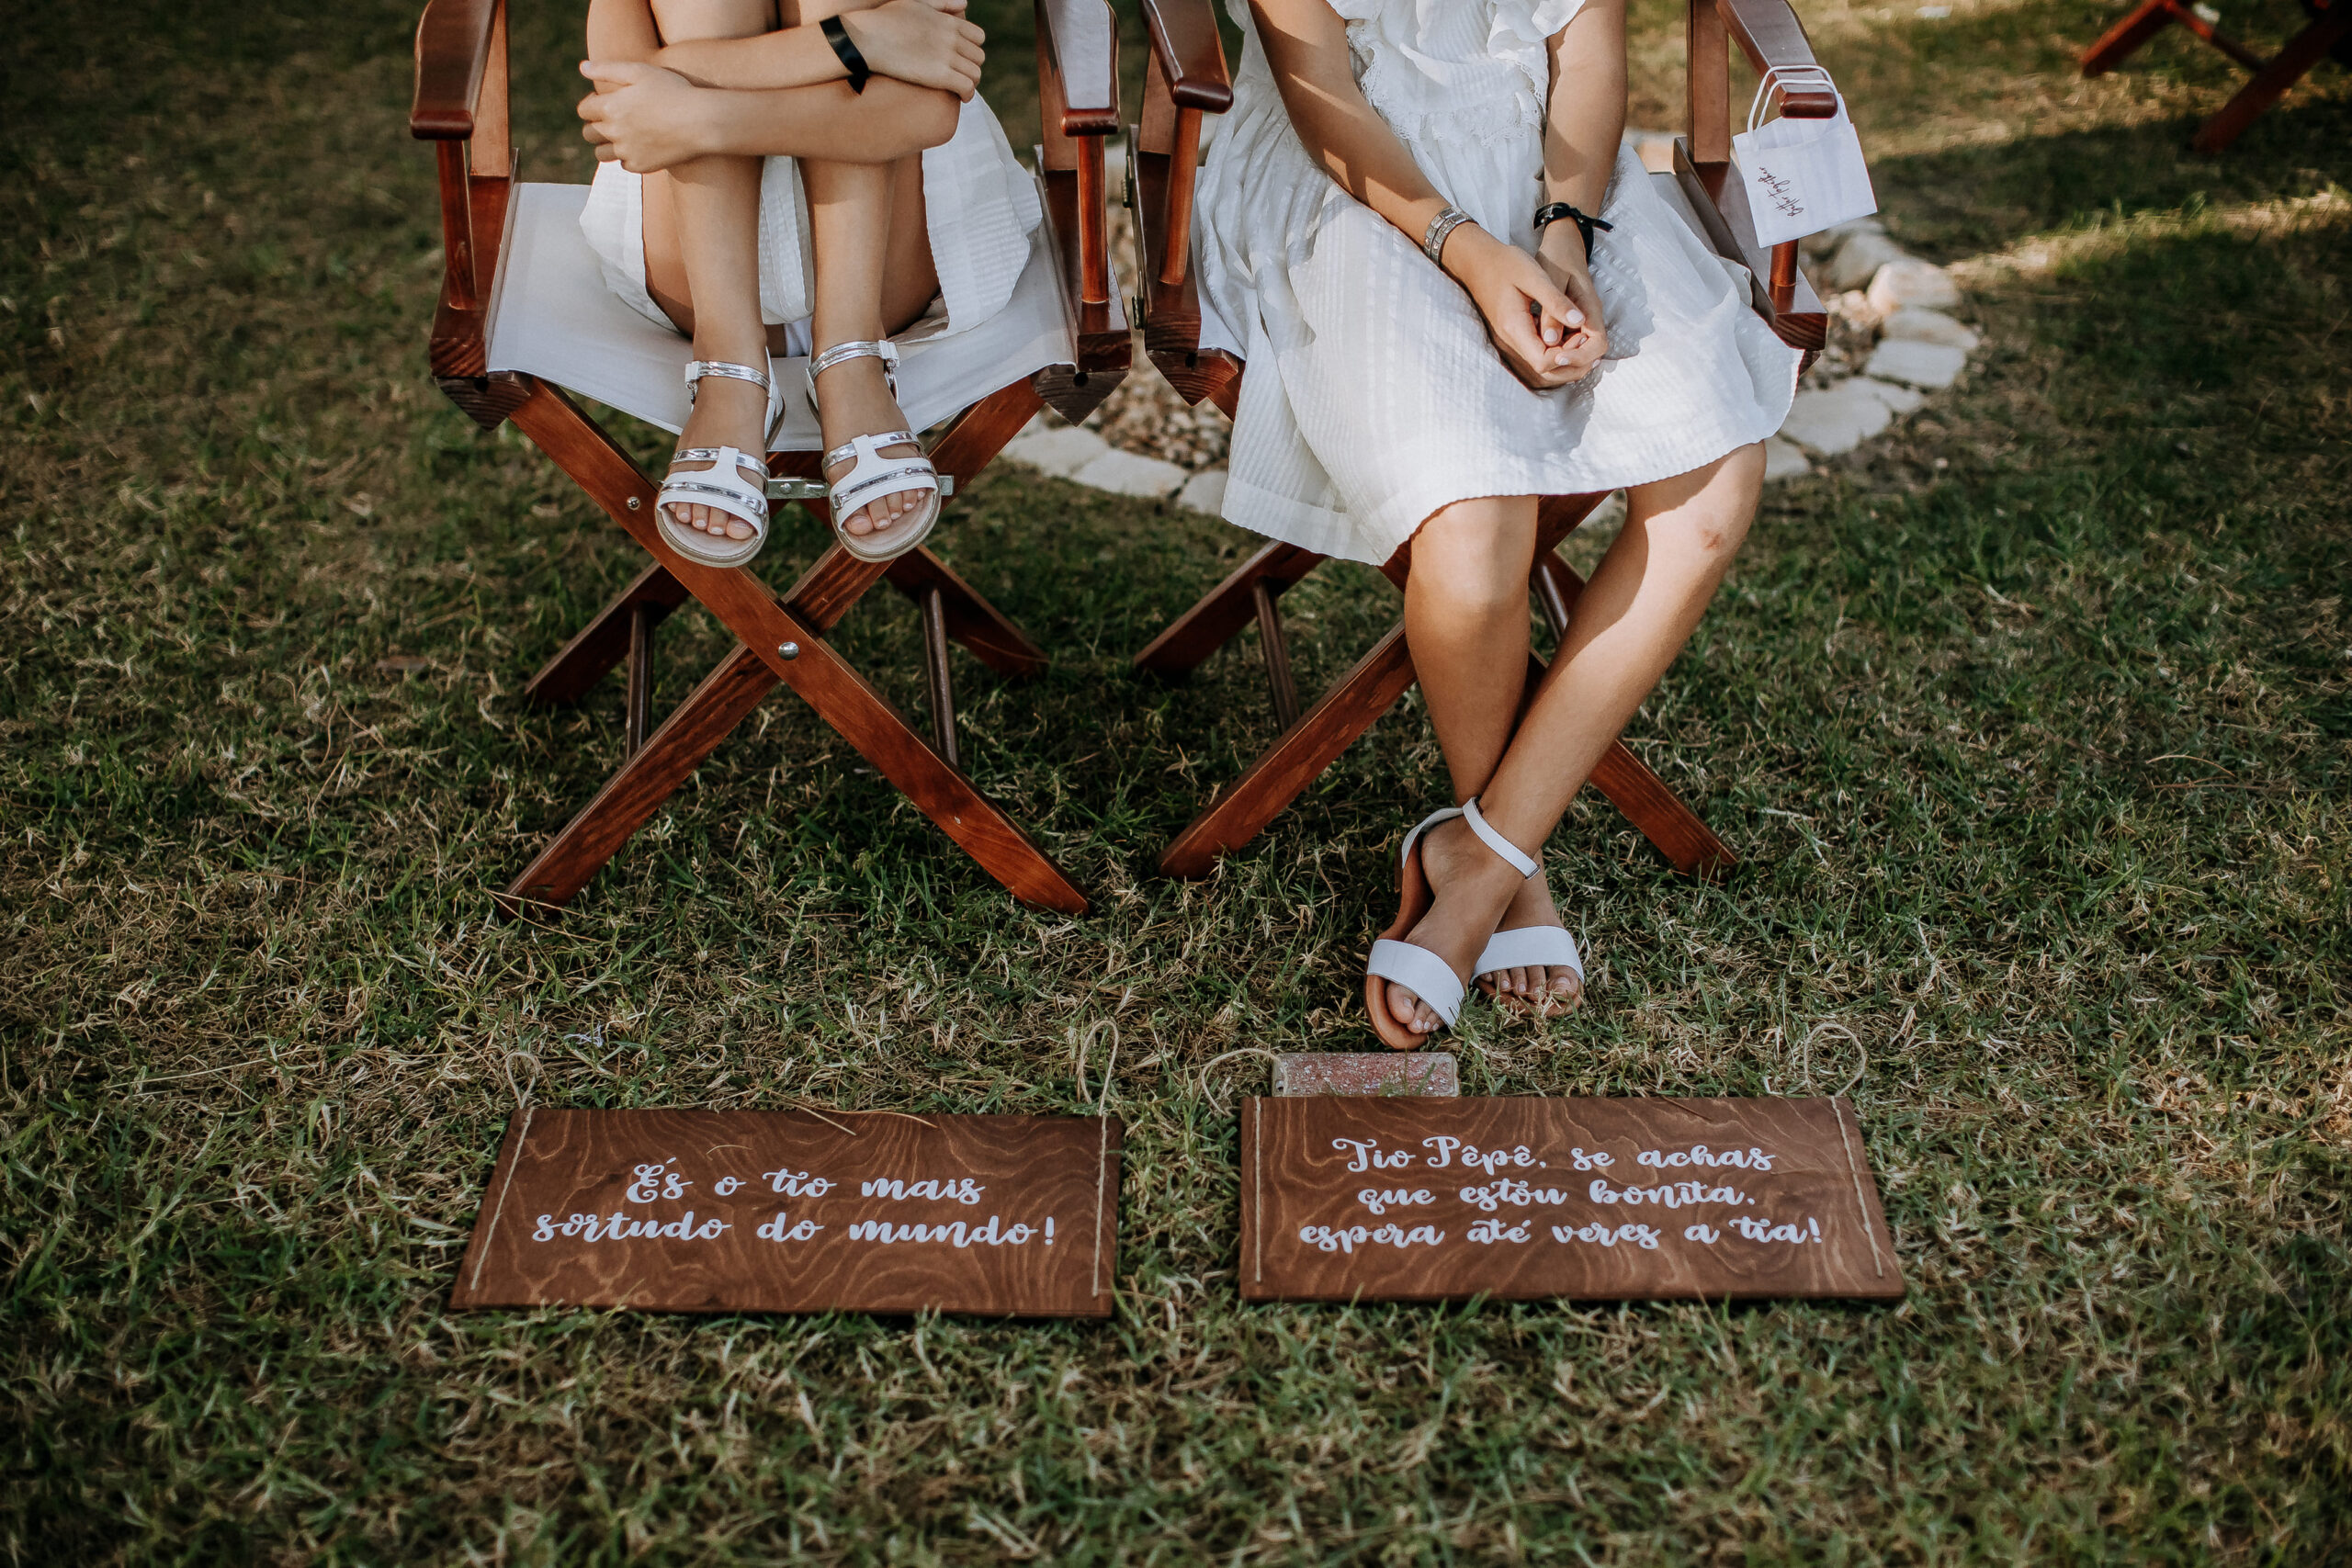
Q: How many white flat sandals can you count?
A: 4